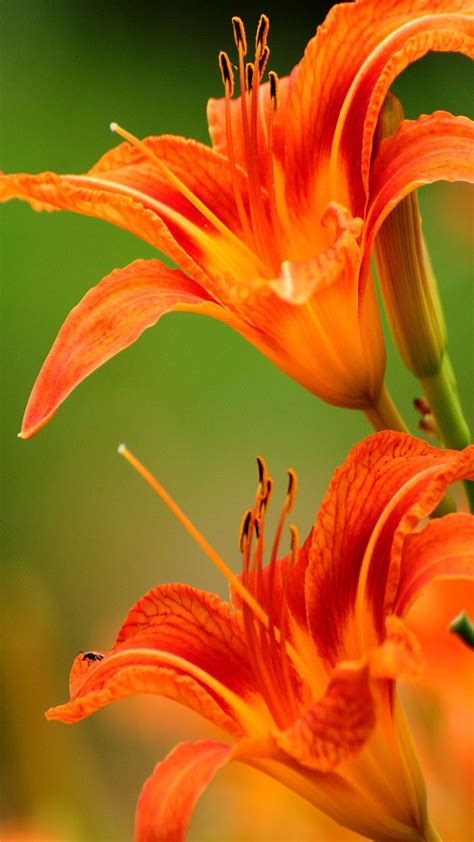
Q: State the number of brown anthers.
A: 12